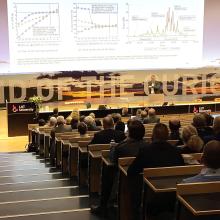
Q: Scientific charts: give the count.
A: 3